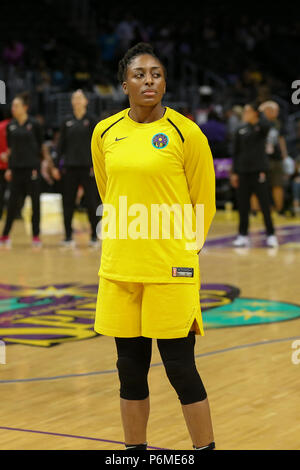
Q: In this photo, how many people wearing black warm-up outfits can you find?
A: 3